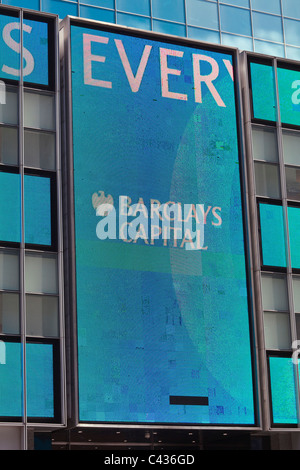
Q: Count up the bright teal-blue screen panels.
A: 7